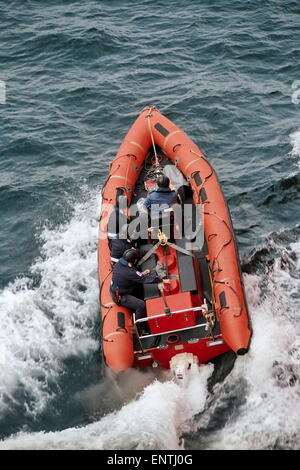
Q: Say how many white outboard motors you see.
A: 1